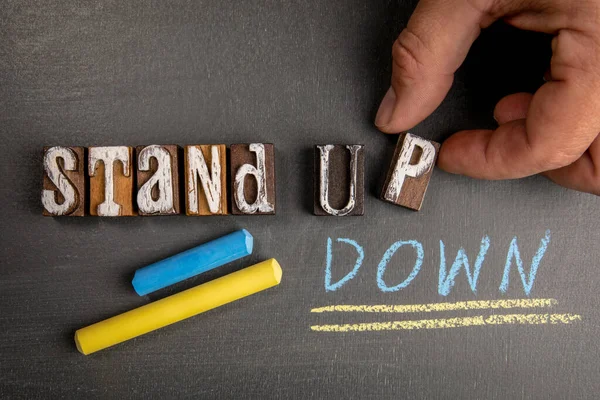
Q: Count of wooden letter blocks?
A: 7